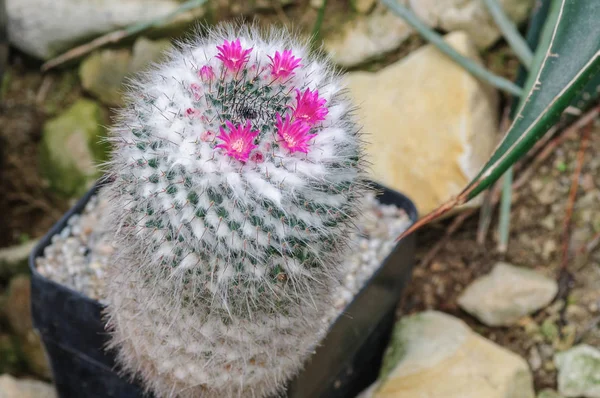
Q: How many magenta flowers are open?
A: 5